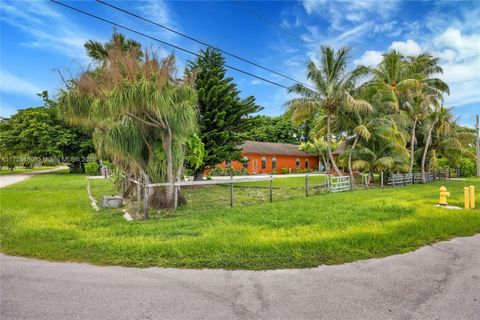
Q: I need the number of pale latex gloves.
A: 0